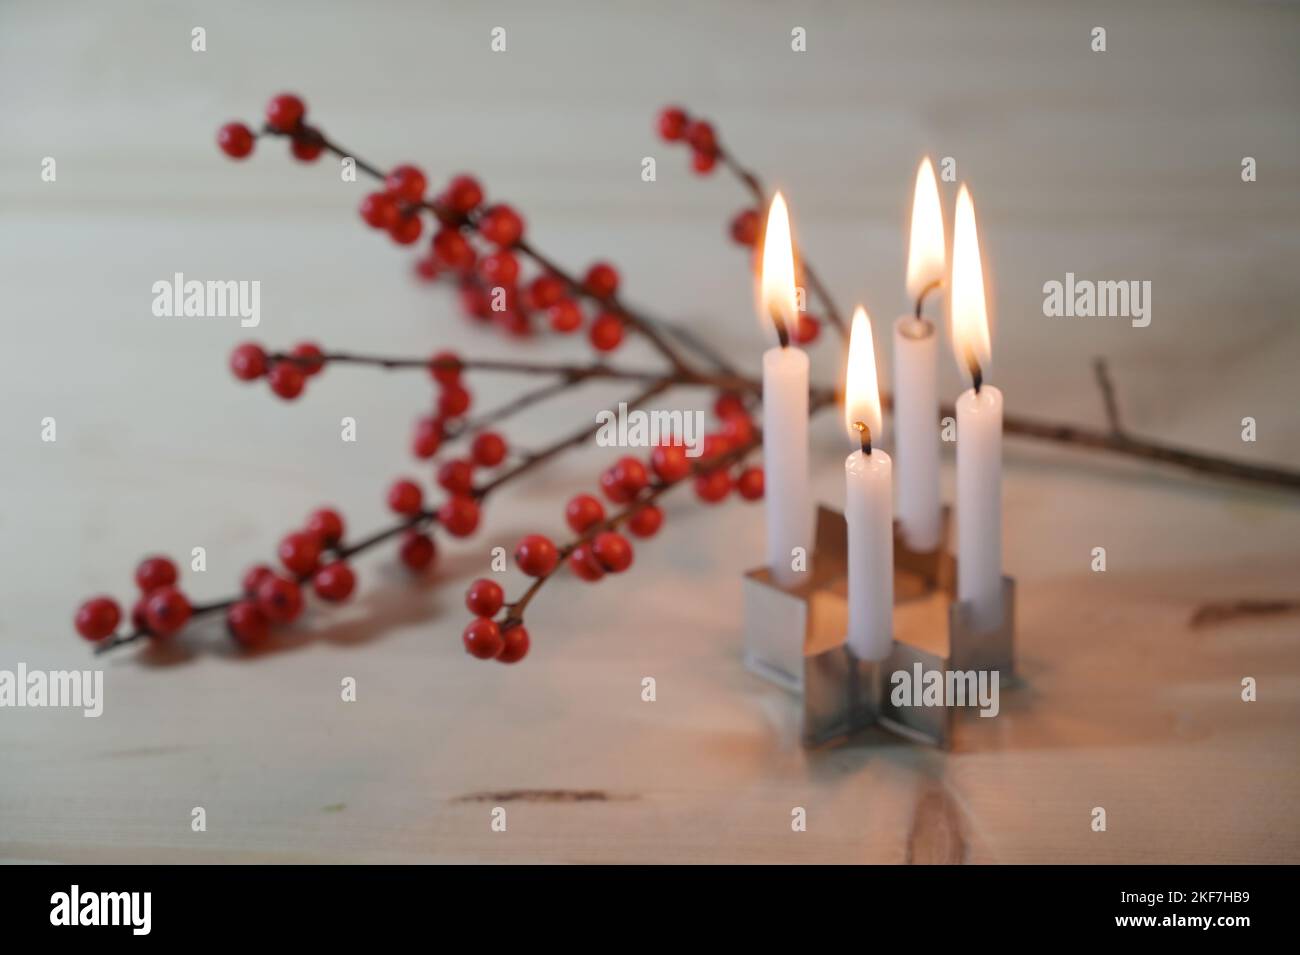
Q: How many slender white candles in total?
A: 4